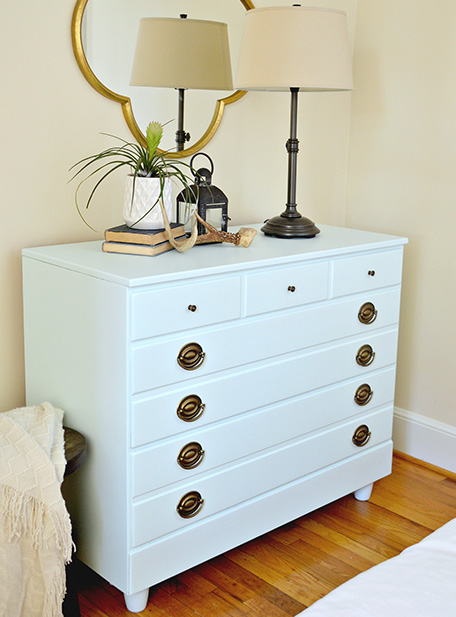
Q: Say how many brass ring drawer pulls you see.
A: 8